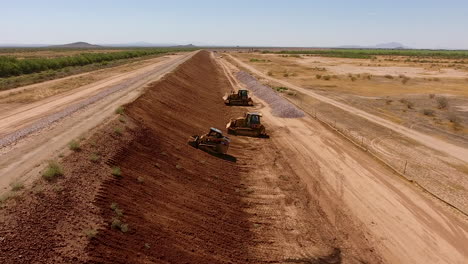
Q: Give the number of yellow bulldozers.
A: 3